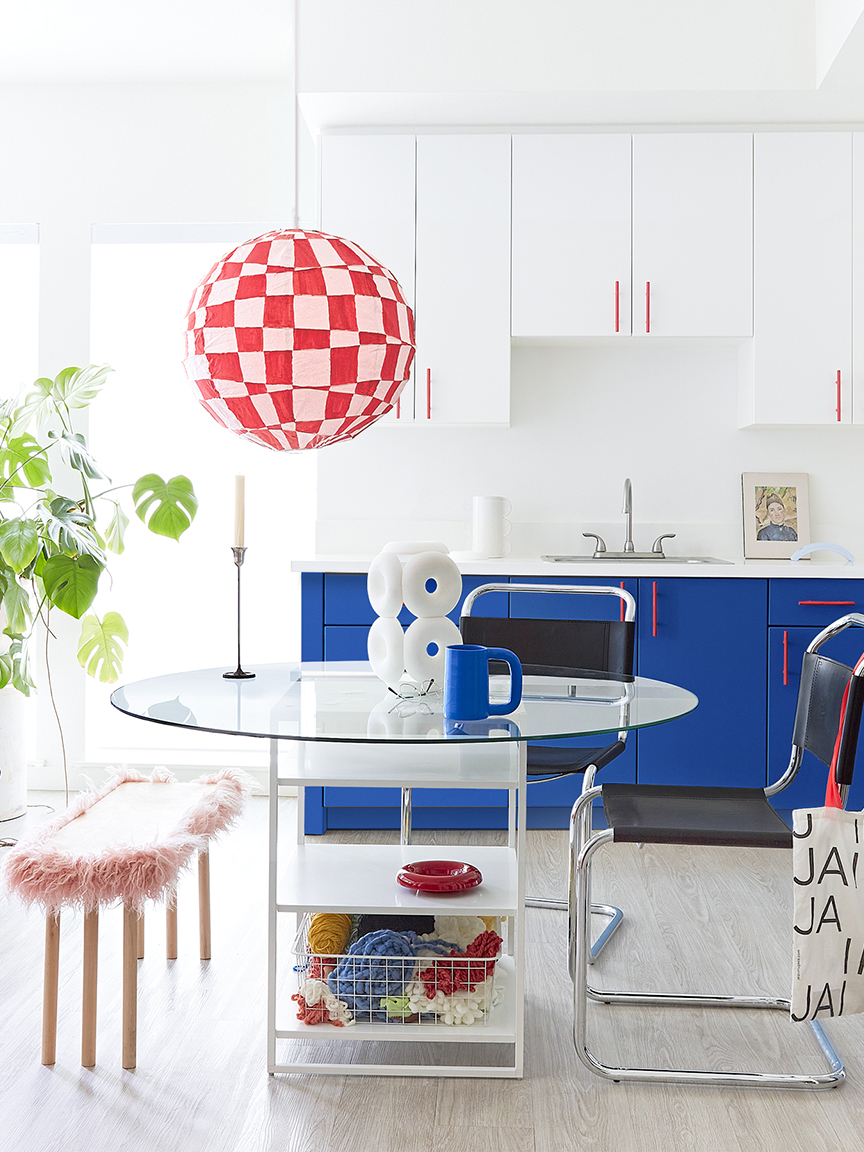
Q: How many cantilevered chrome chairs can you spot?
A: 2